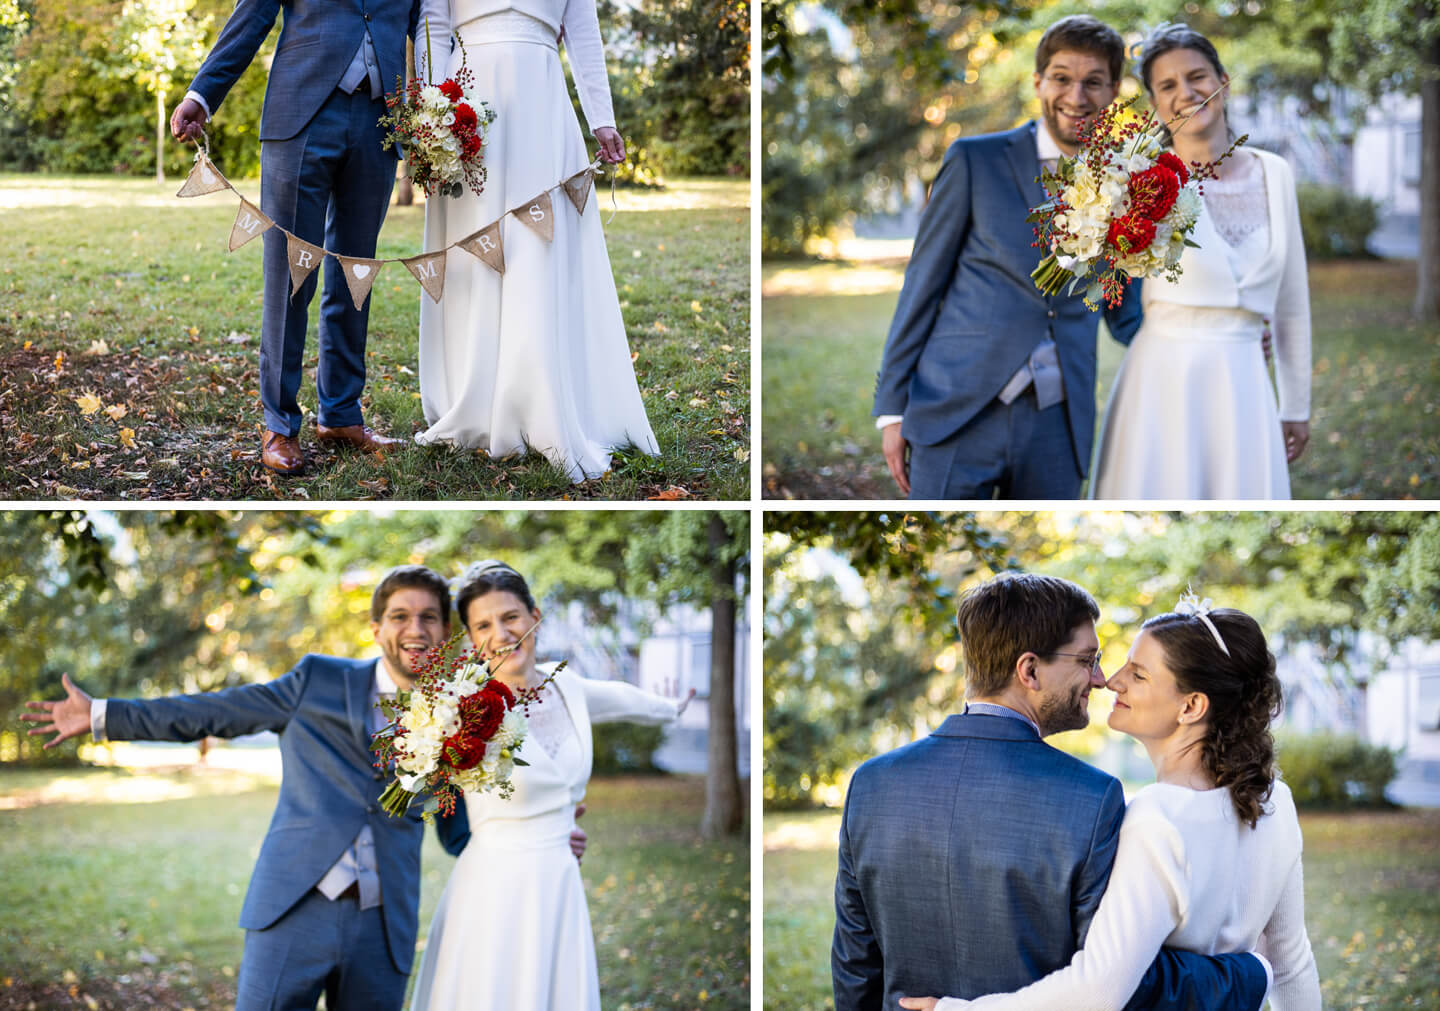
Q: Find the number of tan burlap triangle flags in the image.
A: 8